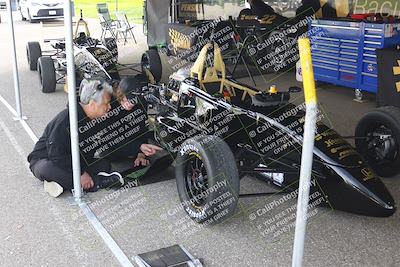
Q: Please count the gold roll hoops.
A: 2